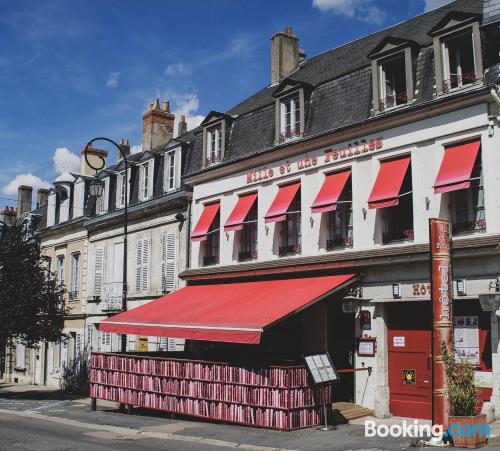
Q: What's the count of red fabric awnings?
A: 7